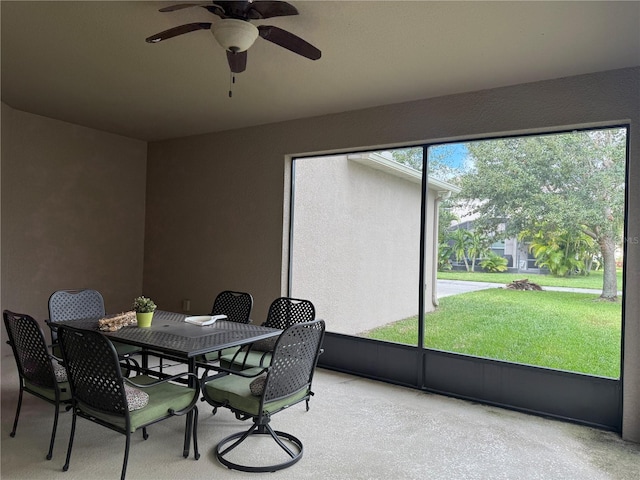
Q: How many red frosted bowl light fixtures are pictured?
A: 0